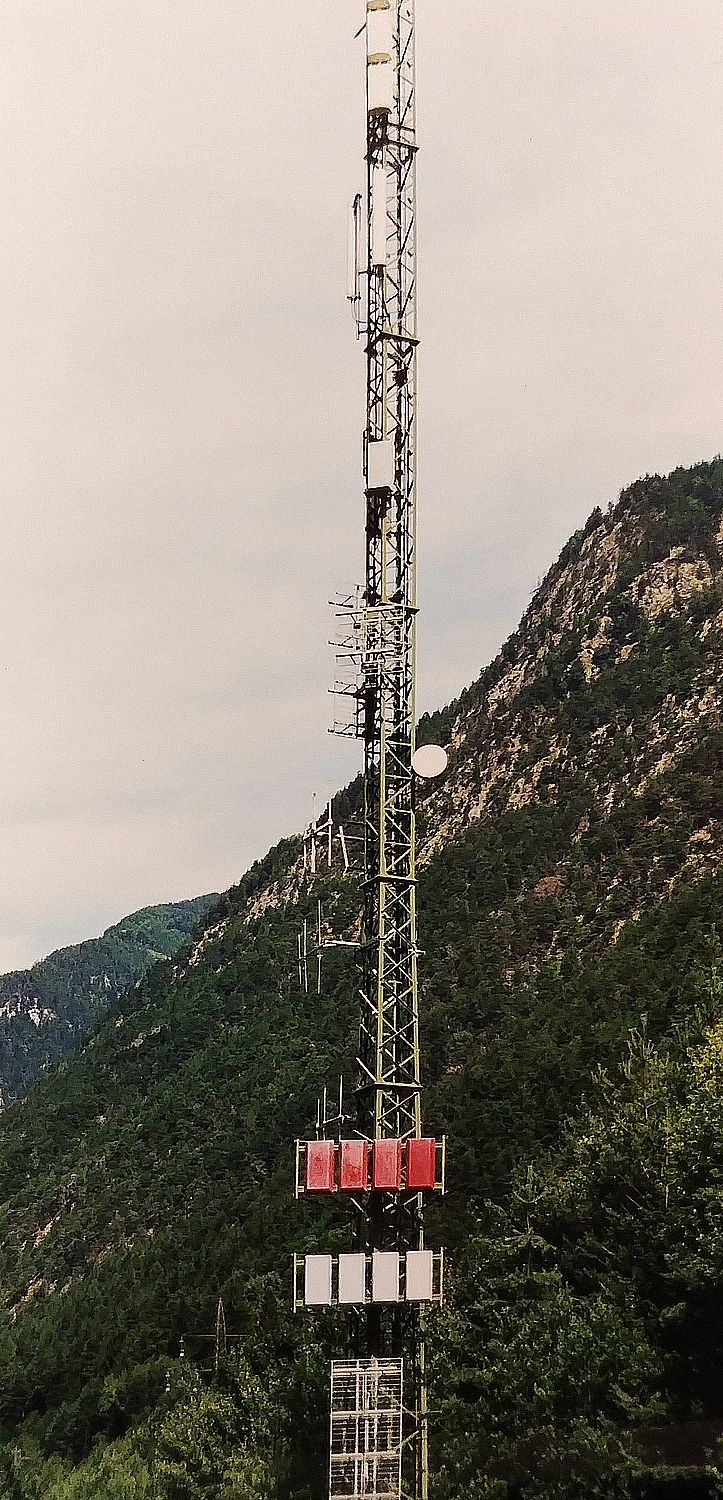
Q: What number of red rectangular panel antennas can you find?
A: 4